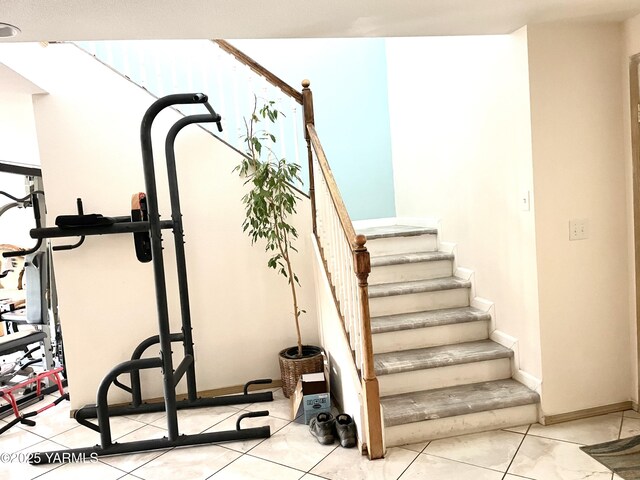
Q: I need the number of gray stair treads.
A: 6